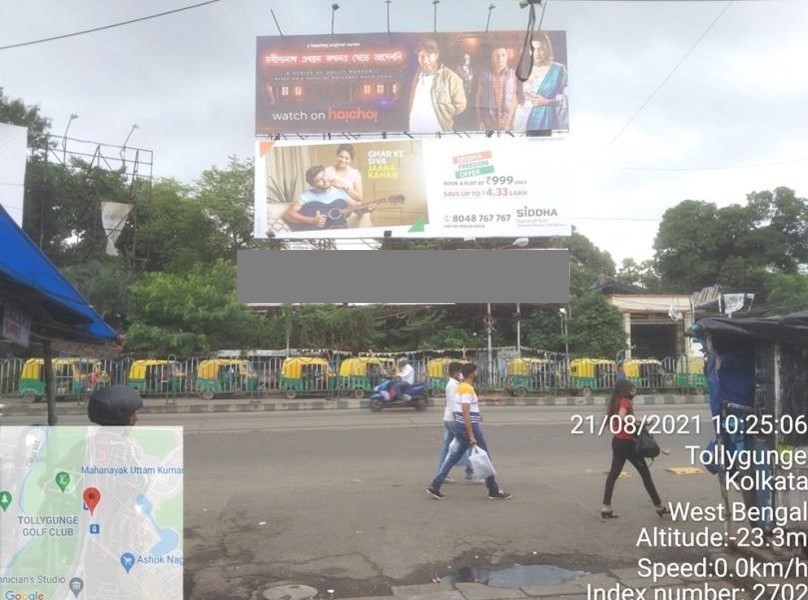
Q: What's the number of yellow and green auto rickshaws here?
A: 10